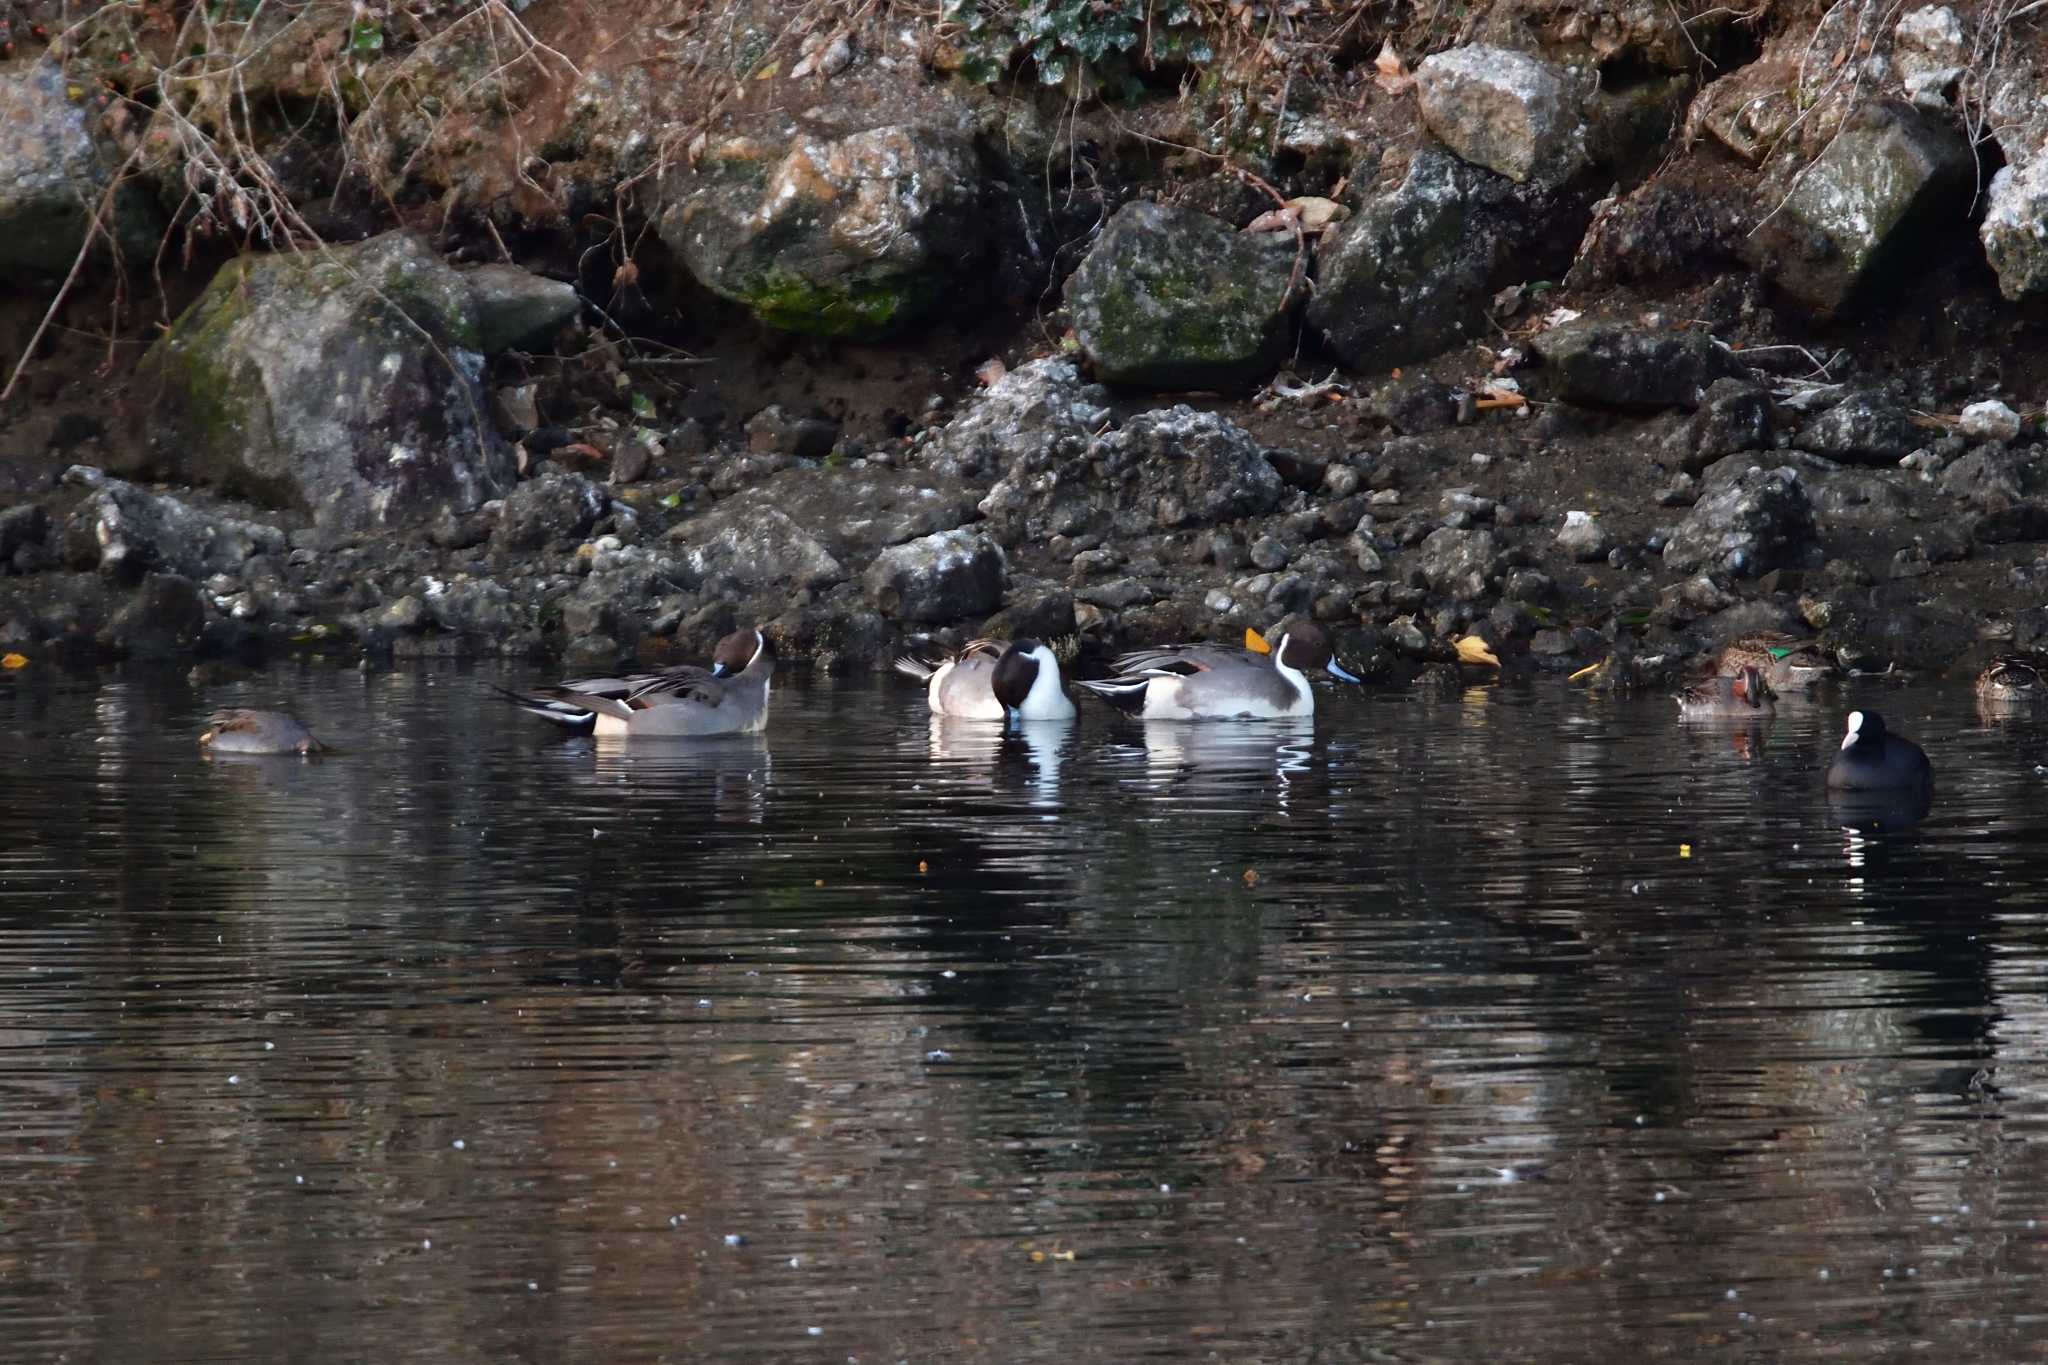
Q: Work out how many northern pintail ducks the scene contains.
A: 3